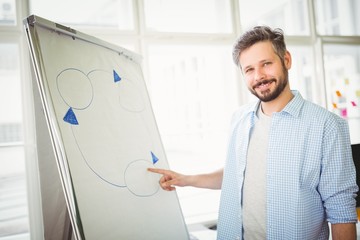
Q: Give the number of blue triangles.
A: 3